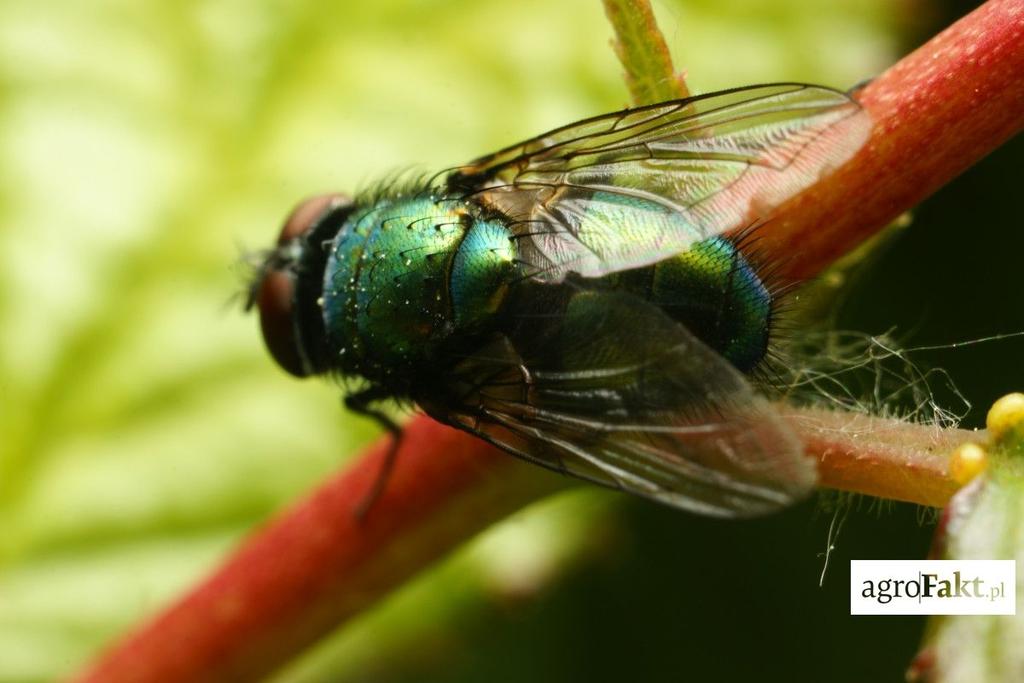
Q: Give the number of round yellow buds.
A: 2